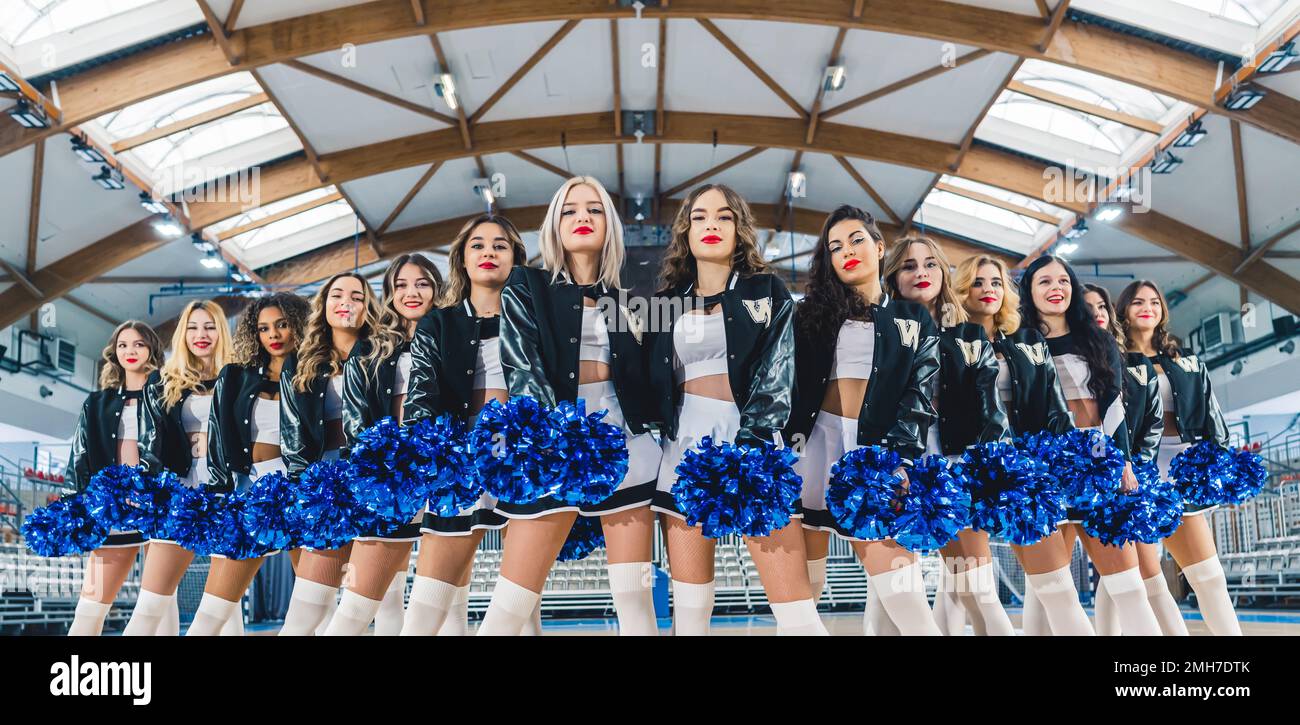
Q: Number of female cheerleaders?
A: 14